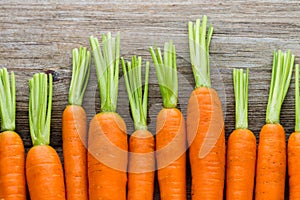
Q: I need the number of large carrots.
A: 3